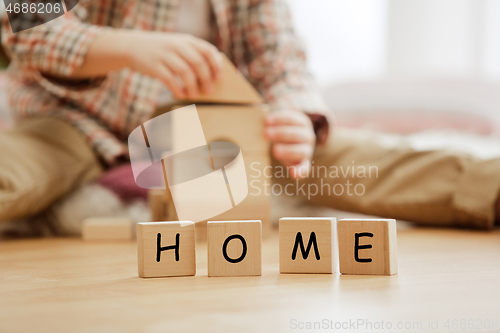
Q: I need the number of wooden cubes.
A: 4